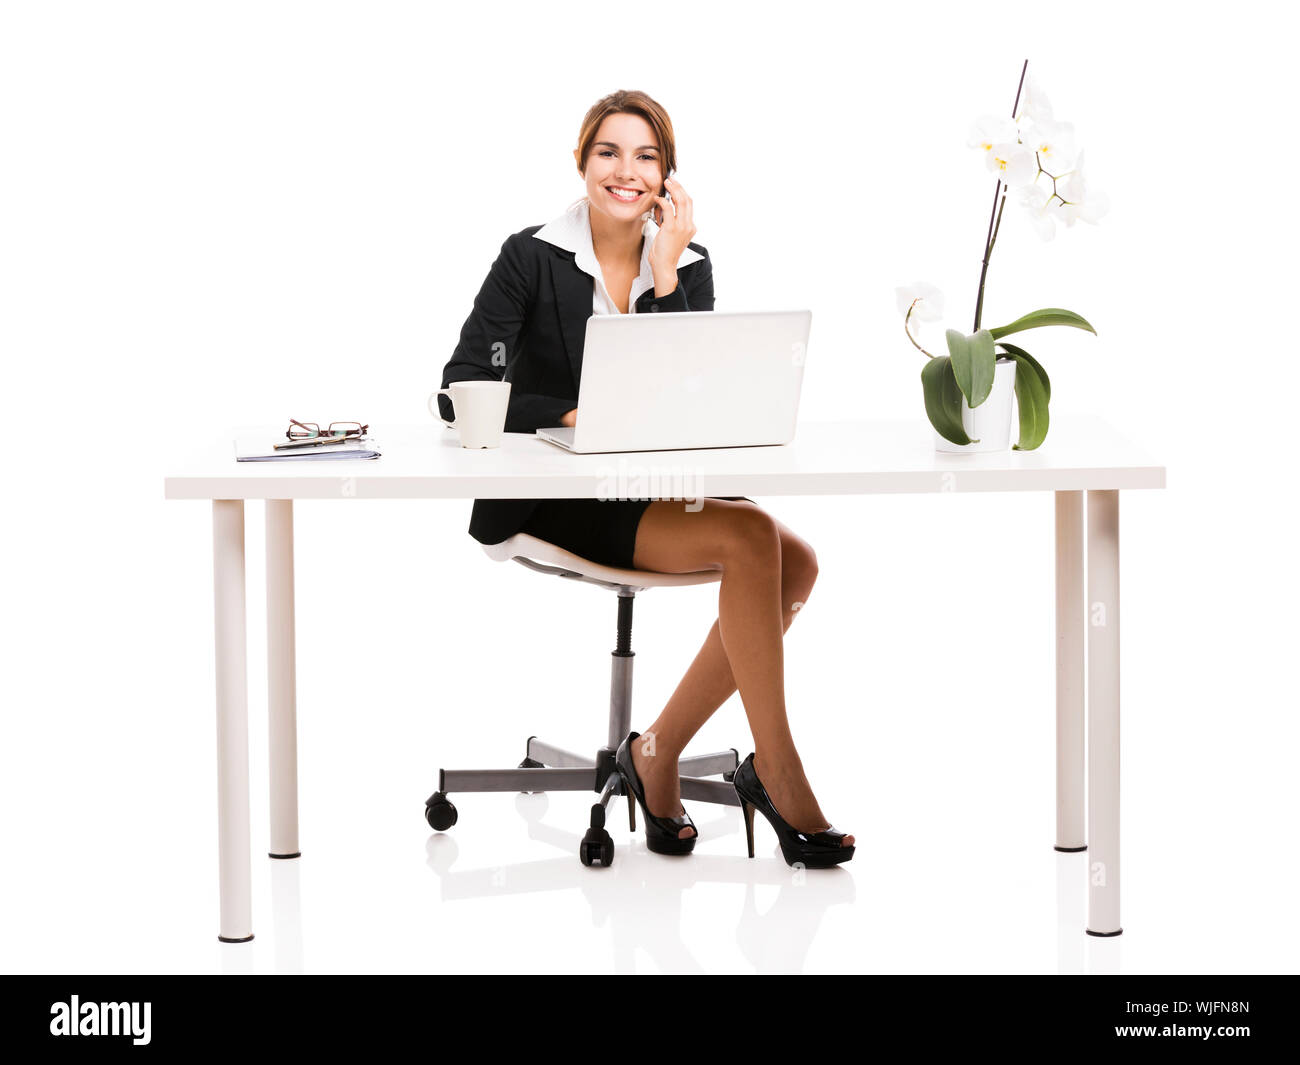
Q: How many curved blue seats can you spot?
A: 0